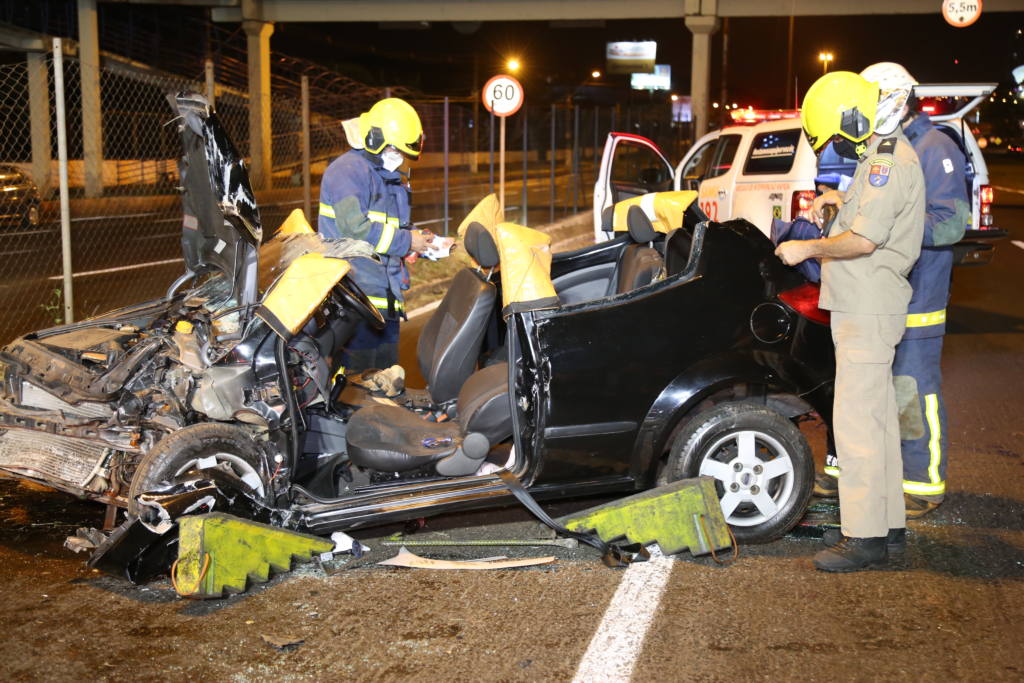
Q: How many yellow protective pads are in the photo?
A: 5